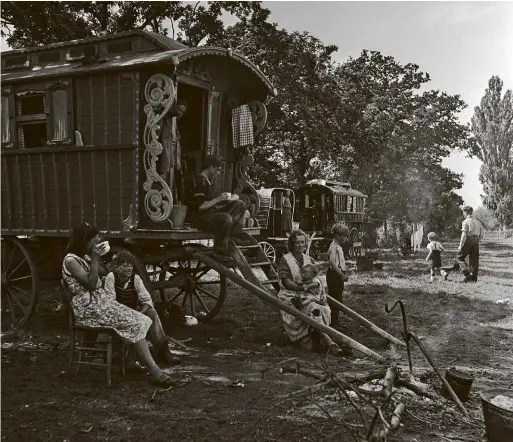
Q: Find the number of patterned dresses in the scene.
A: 1